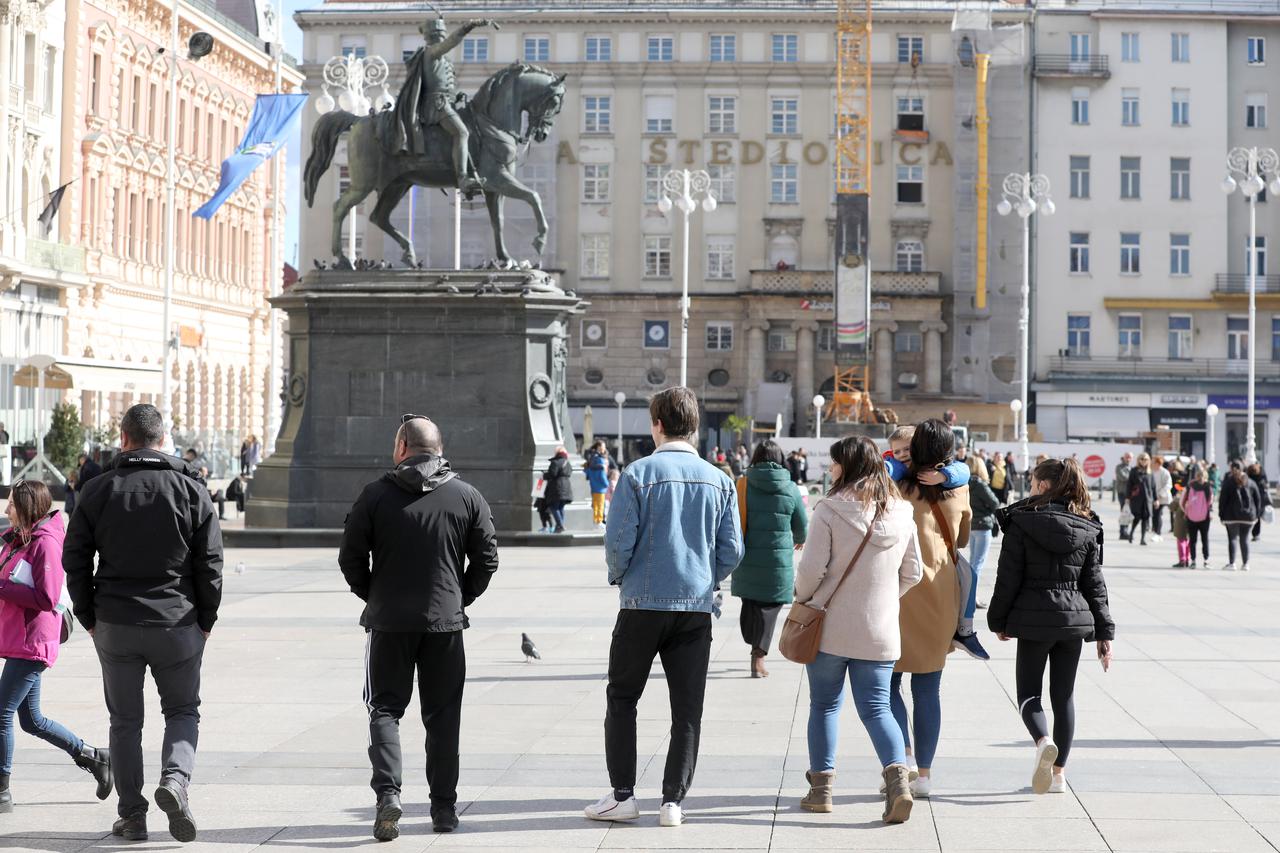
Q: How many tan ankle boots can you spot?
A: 2